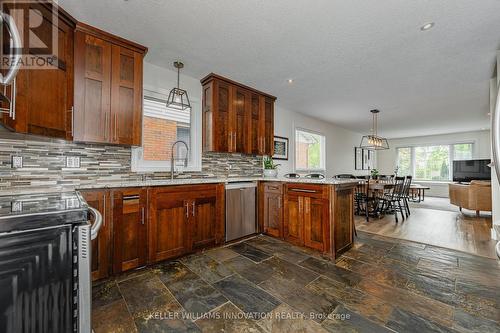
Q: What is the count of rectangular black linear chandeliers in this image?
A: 1